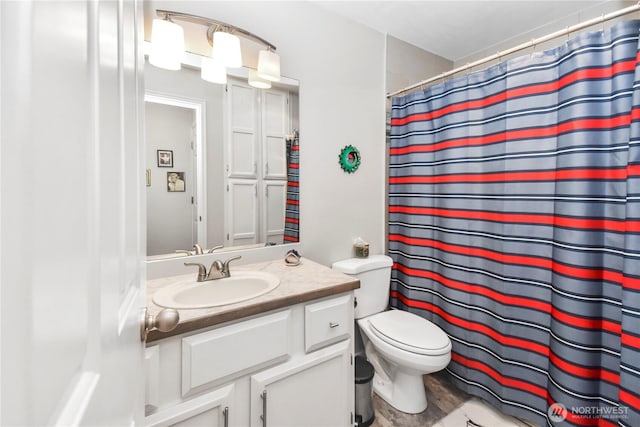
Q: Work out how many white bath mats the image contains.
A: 1